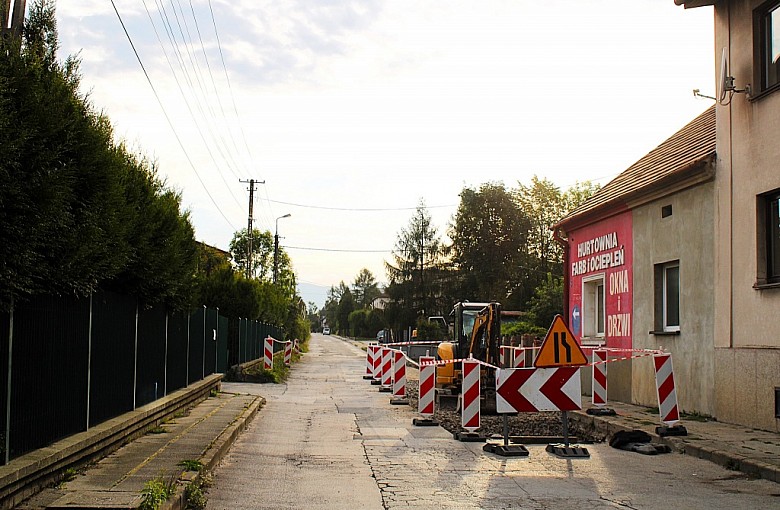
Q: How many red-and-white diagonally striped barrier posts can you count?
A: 13